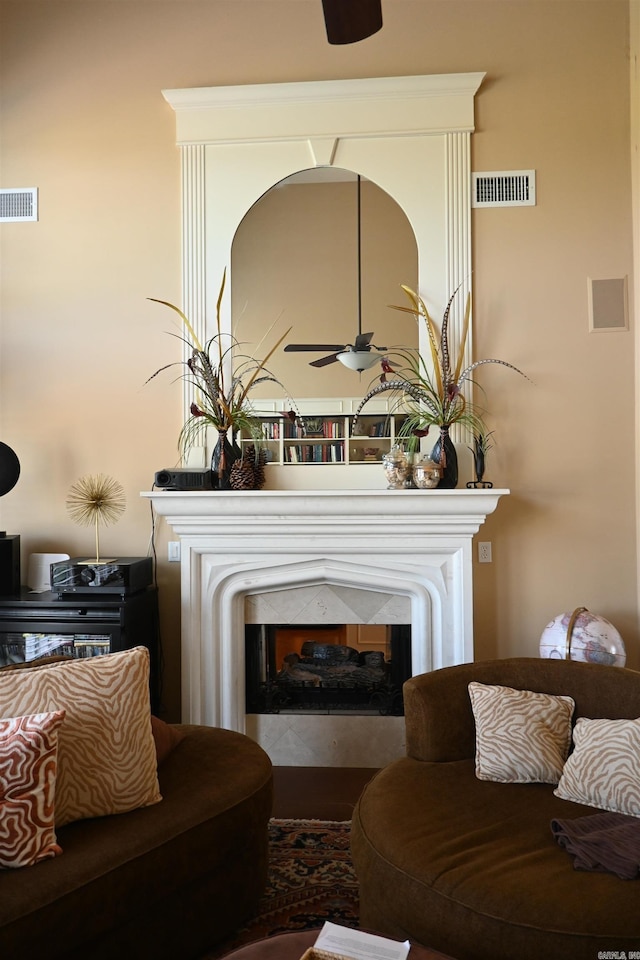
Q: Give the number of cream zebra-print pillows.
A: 3